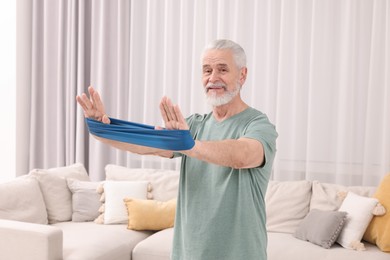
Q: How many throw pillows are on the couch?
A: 6